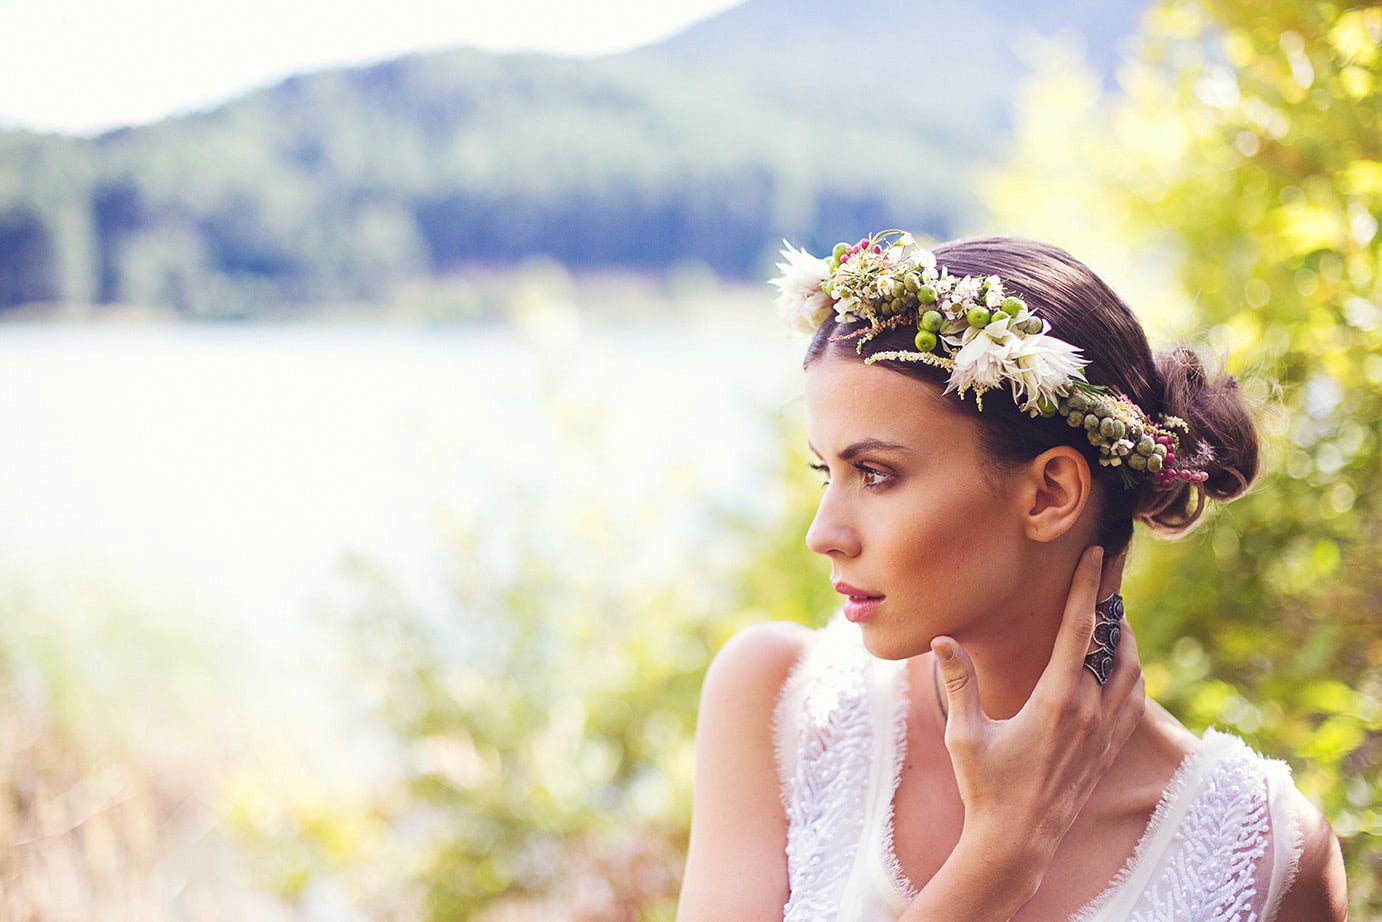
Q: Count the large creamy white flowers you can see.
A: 3